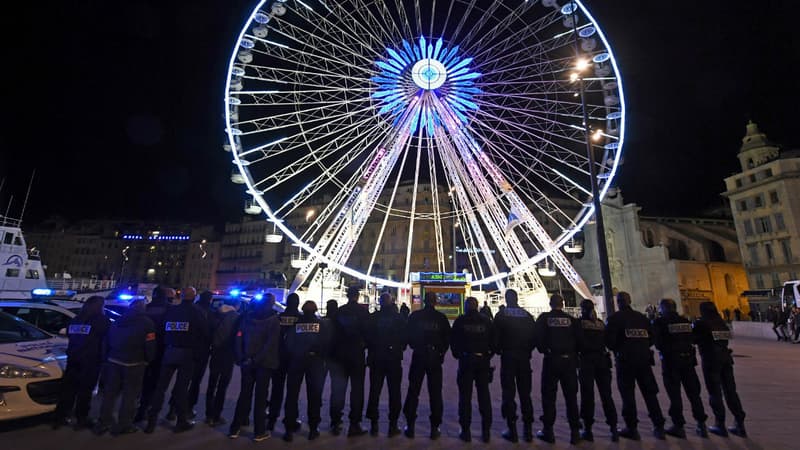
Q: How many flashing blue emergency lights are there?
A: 4